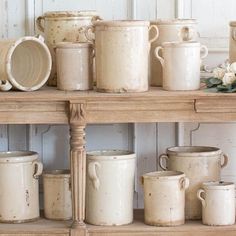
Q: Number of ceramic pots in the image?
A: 13